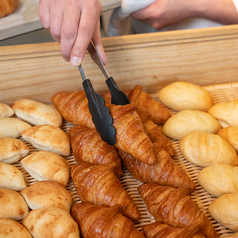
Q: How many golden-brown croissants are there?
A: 10